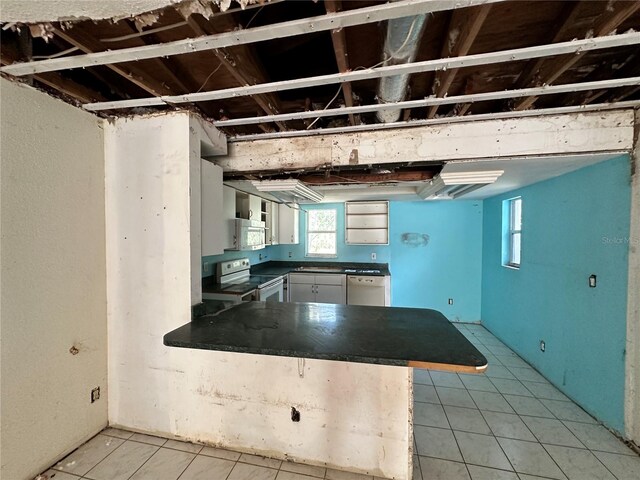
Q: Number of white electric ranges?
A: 1